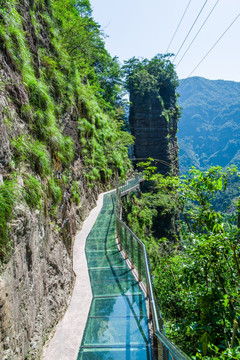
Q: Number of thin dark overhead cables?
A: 4